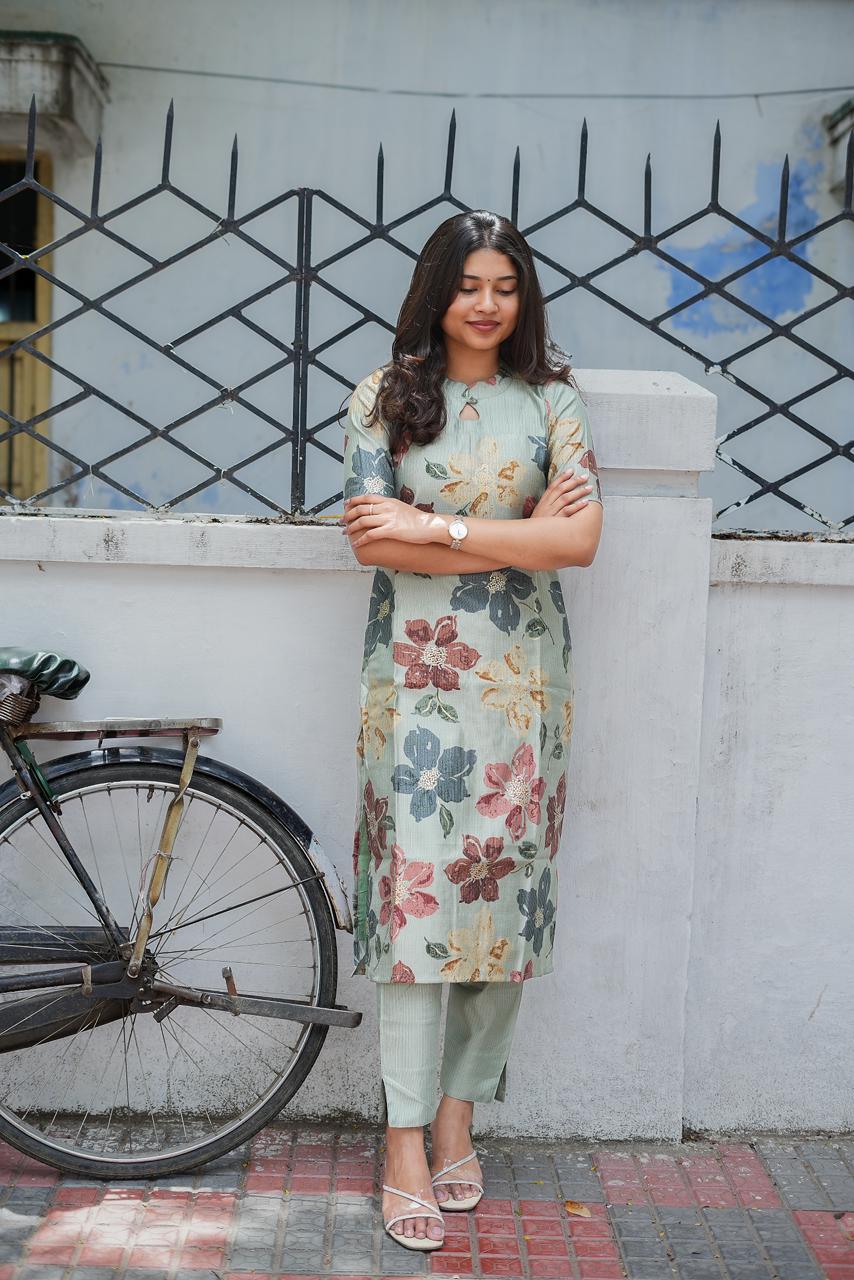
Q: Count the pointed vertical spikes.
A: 12